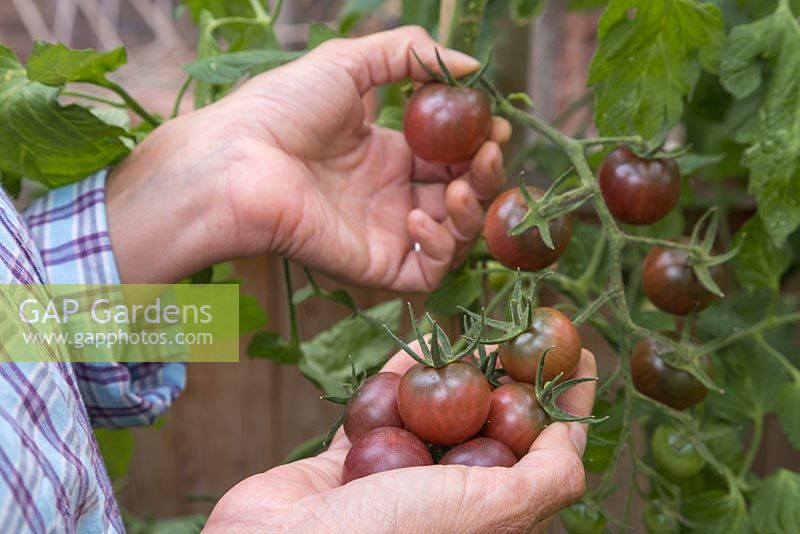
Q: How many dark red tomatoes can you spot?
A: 11